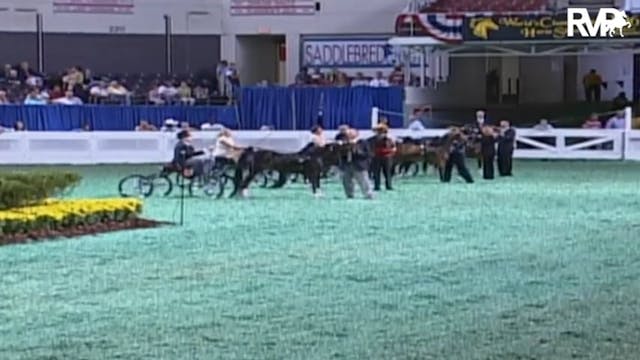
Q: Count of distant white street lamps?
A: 0